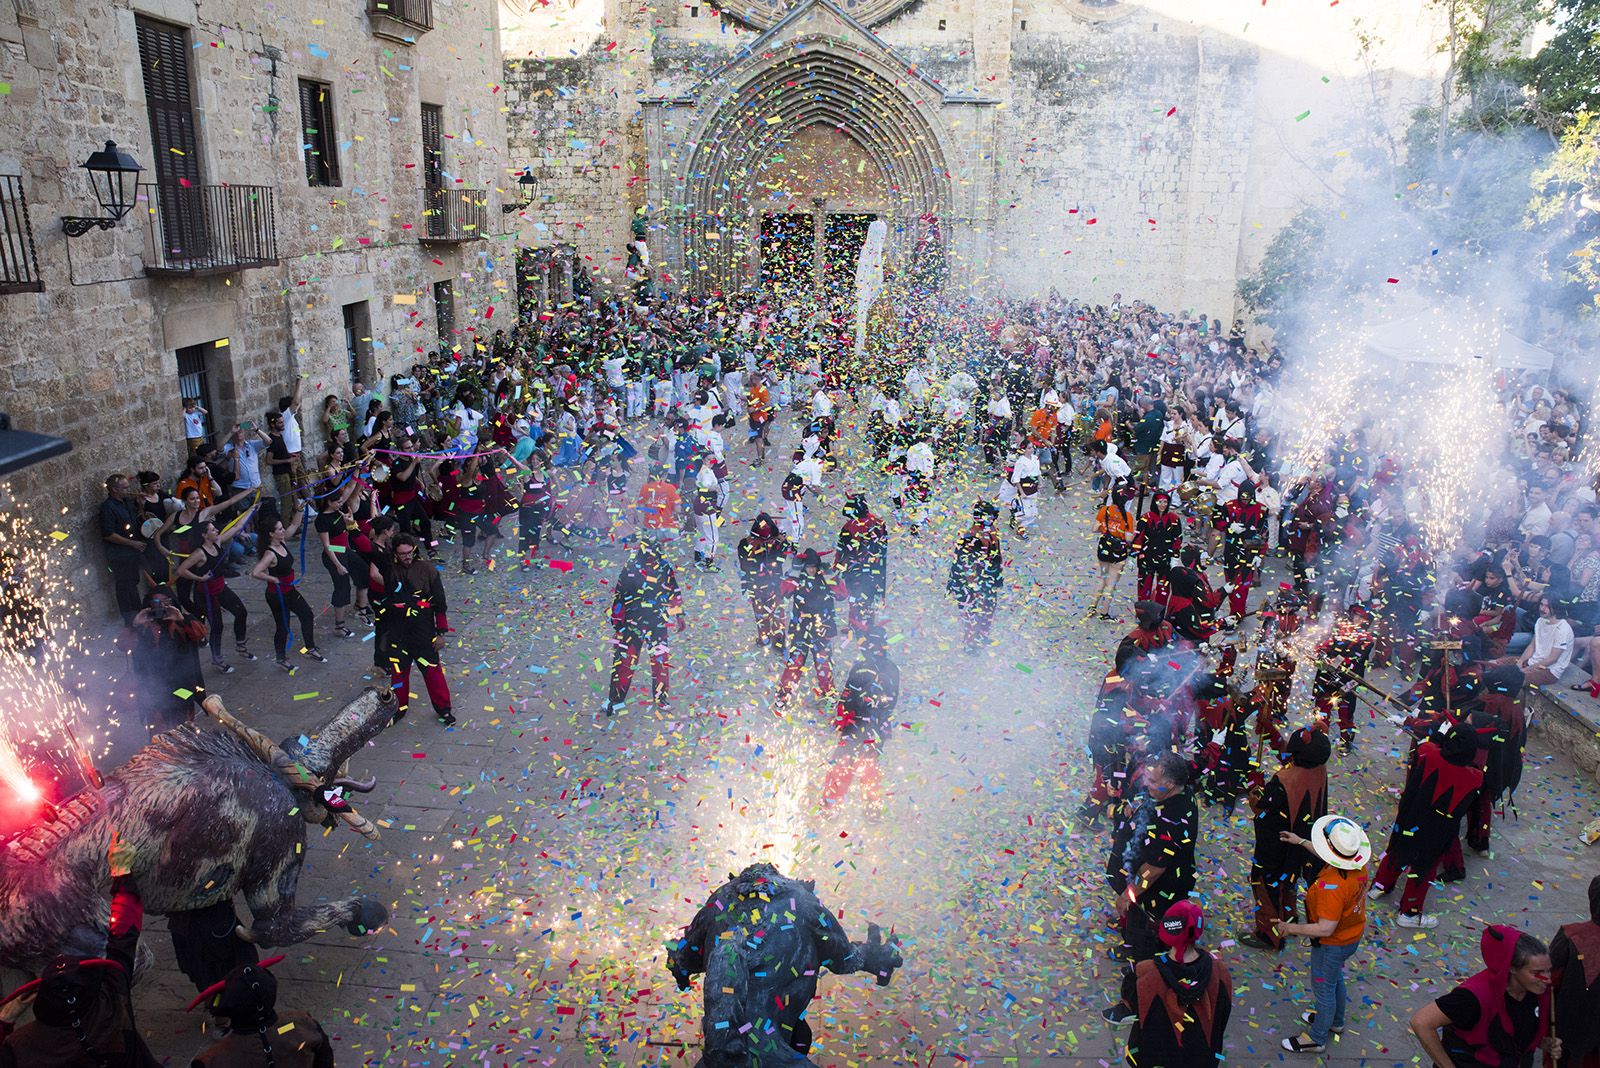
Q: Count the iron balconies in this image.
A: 4